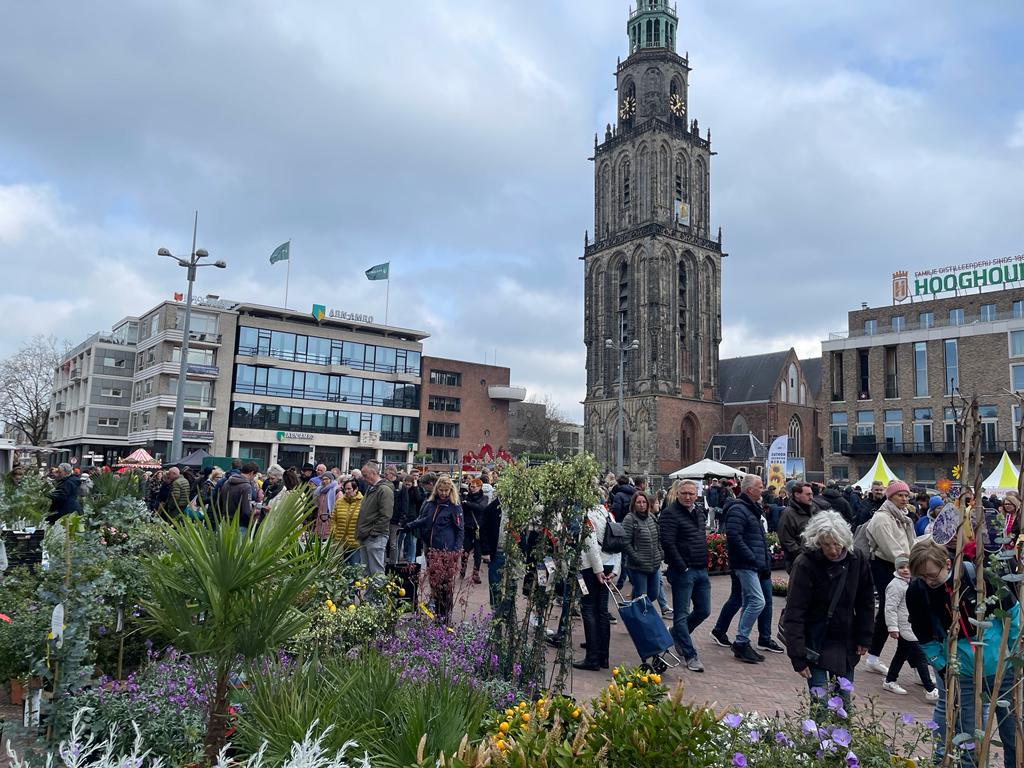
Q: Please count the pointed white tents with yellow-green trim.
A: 2